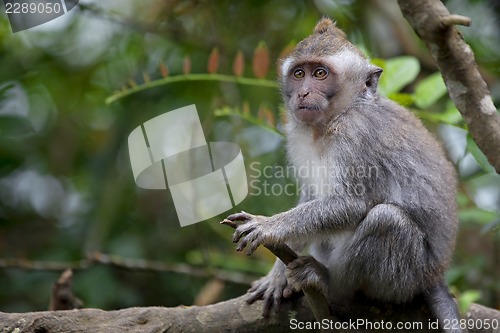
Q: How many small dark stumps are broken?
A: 1